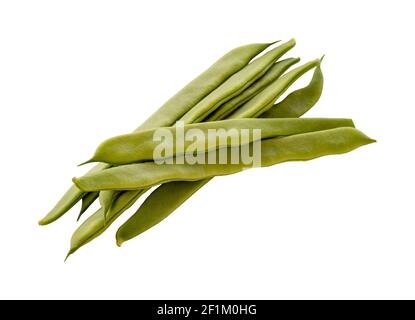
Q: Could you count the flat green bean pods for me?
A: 7